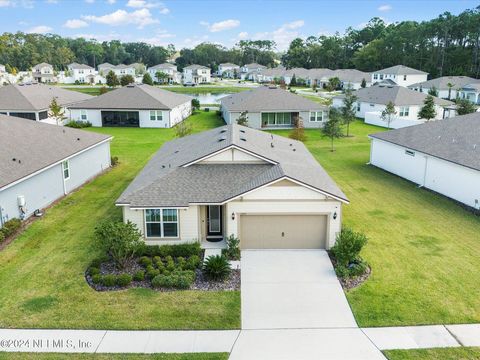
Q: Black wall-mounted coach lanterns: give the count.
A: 2